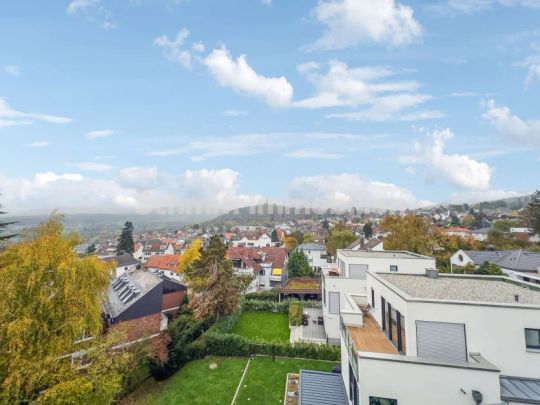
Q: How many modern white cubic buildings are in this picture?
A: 2